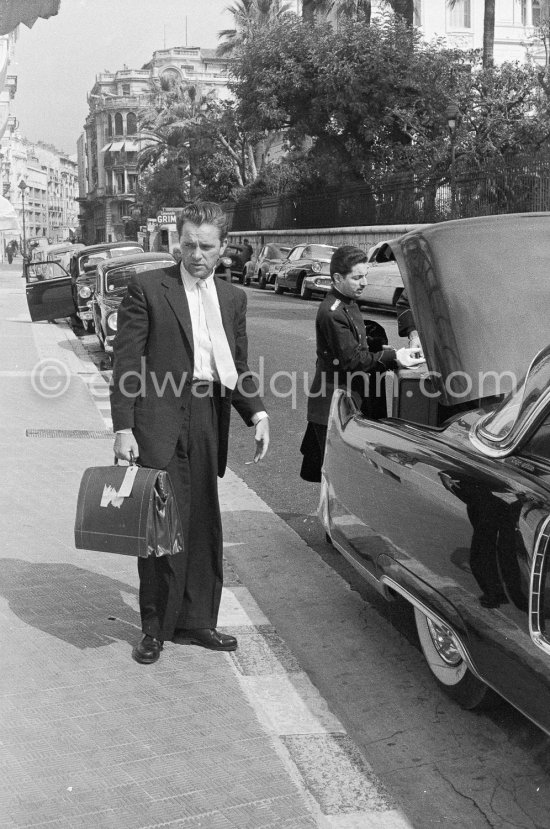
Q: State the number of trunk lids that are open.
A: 1